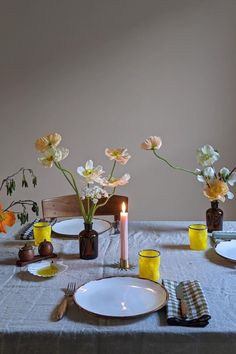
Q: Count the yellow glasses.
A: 3